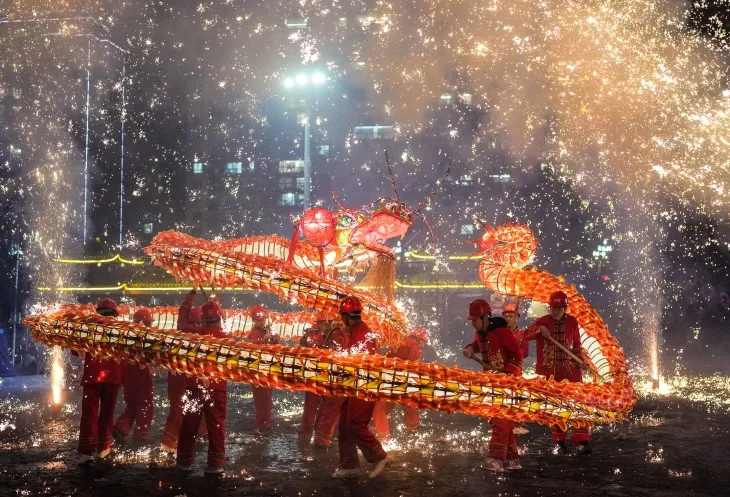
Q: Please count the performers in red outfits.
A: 11